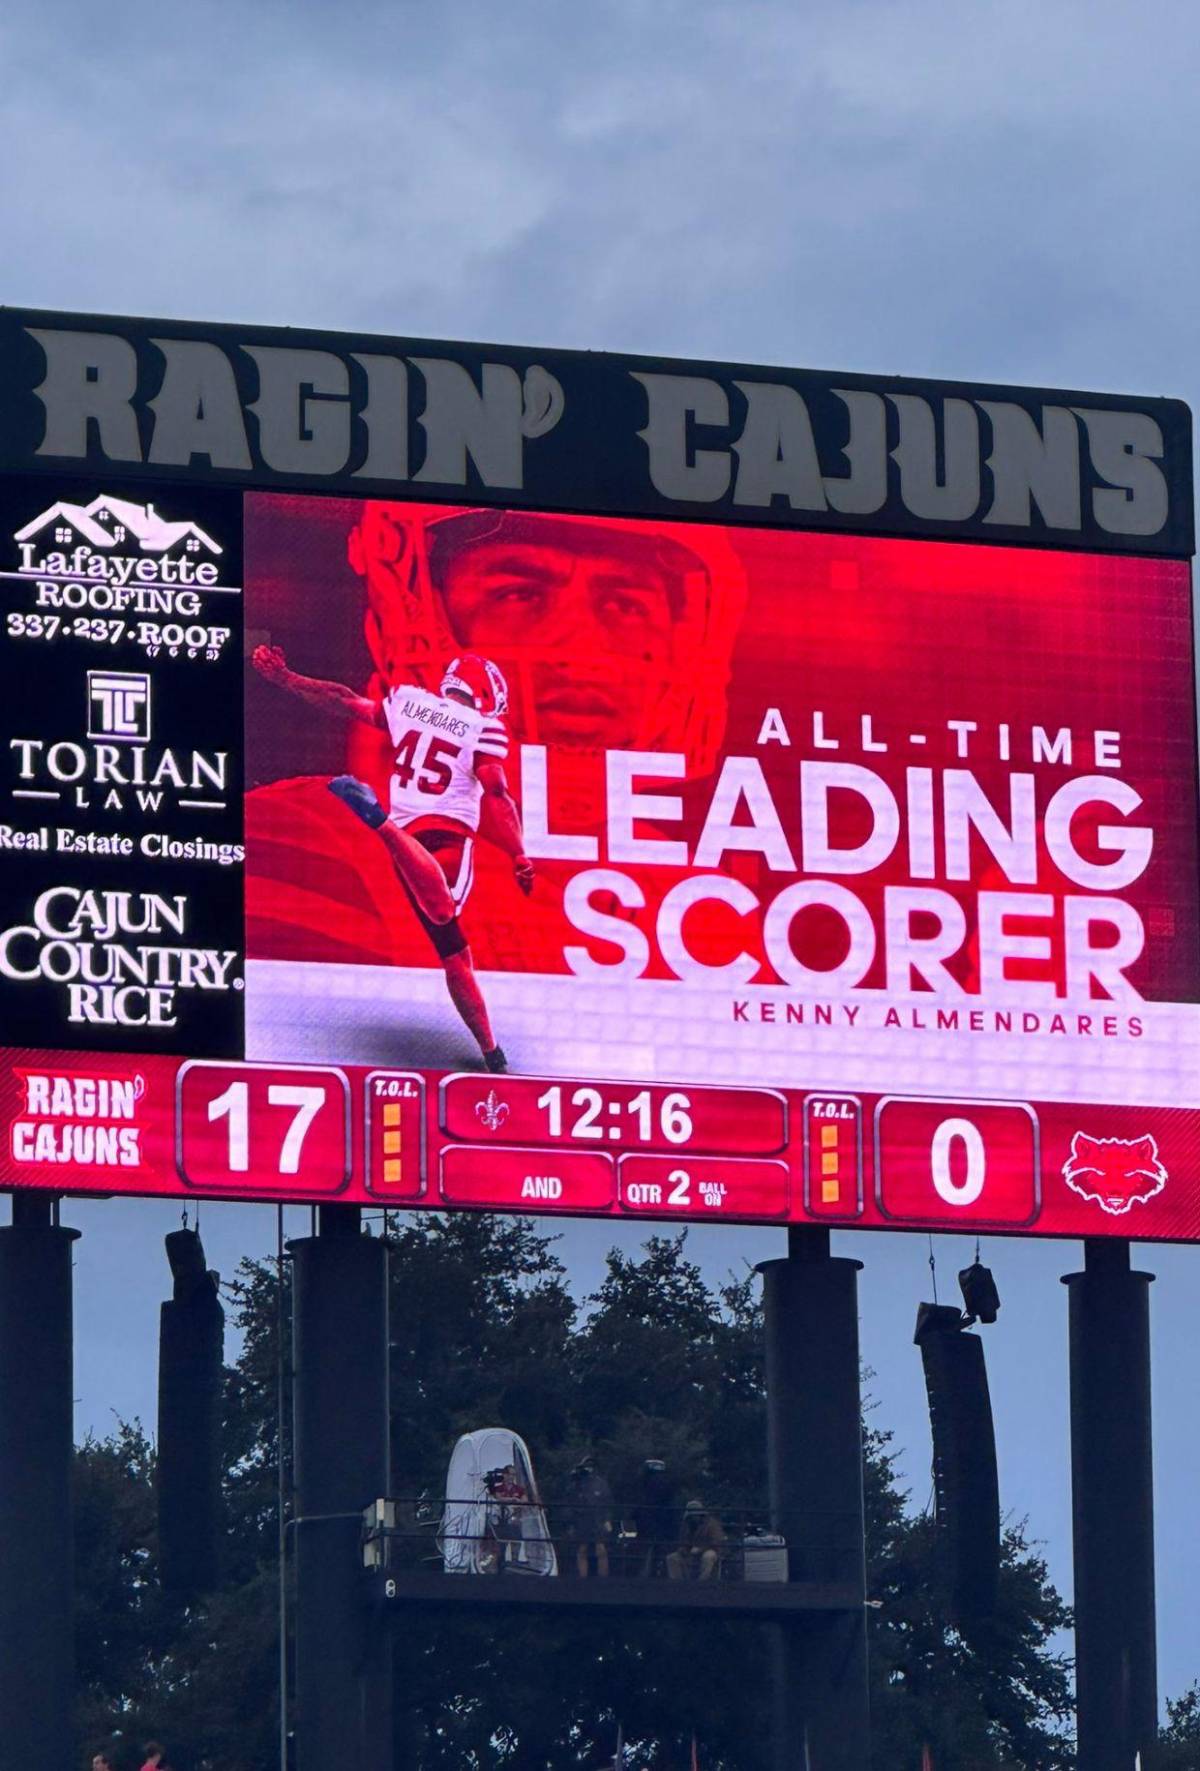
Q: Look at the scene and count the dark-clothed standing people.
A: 2